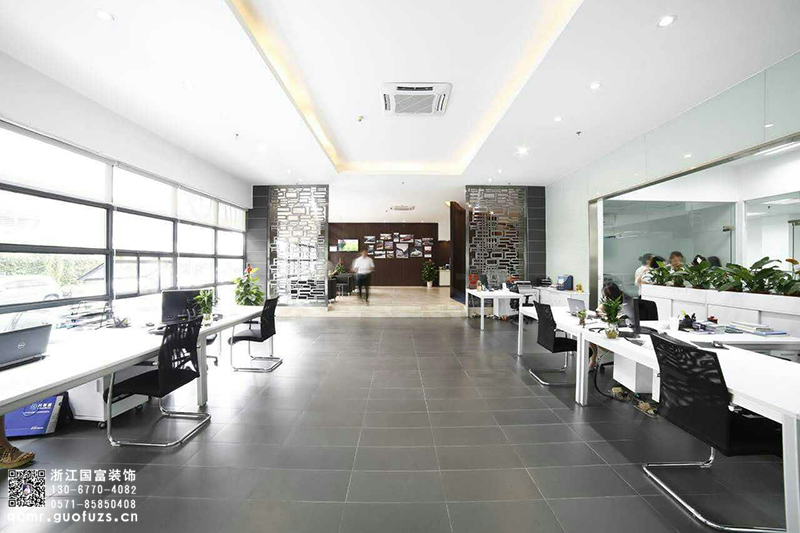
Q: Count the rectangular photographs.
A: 14